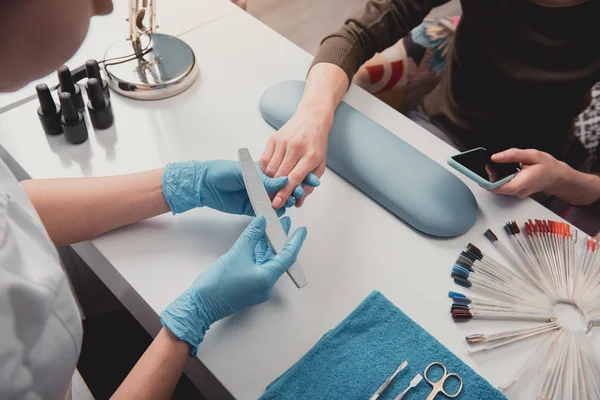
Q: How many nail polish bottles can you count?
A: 5